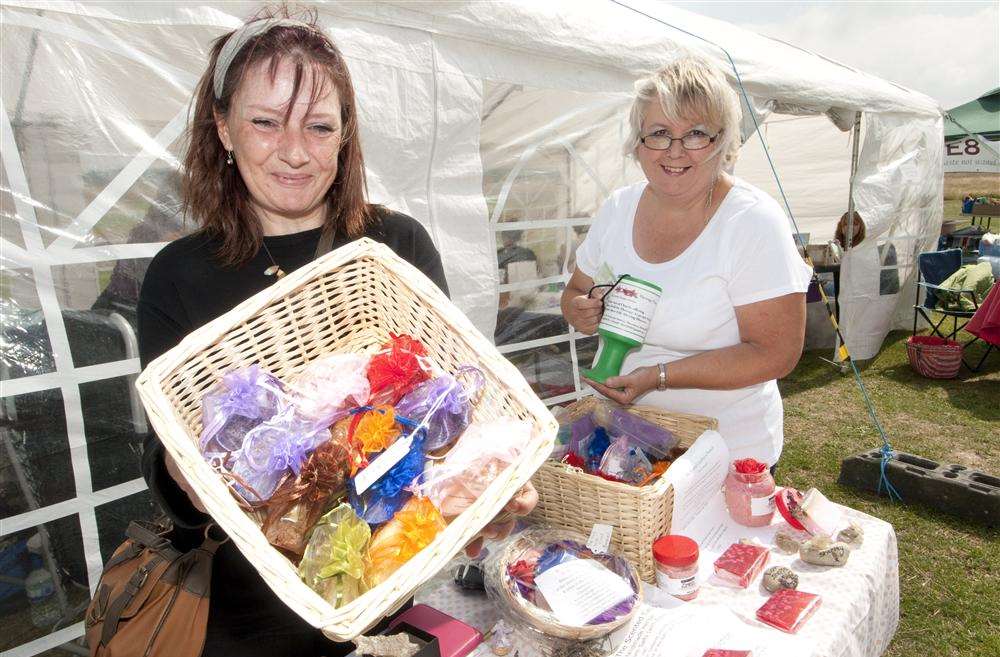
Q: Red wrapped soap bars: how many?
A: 3